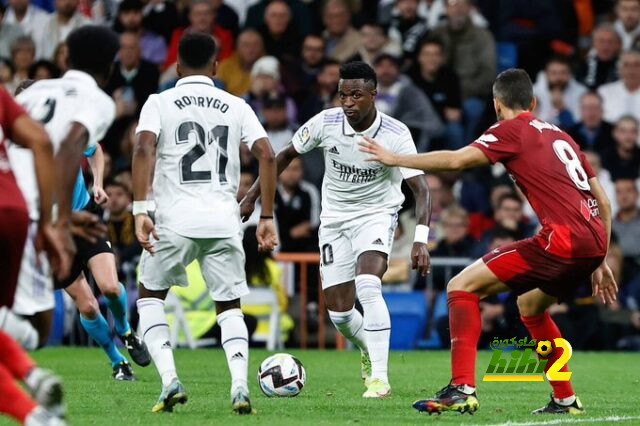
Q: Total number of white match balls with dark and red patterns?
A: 1